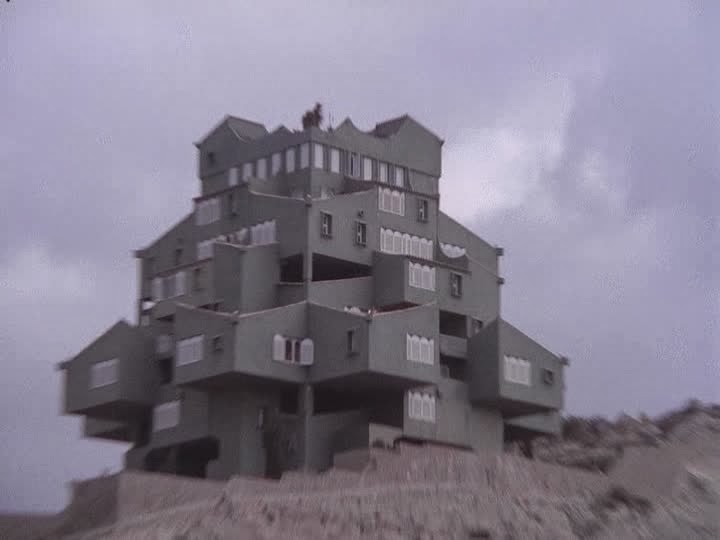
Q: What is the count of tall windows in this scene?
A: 12